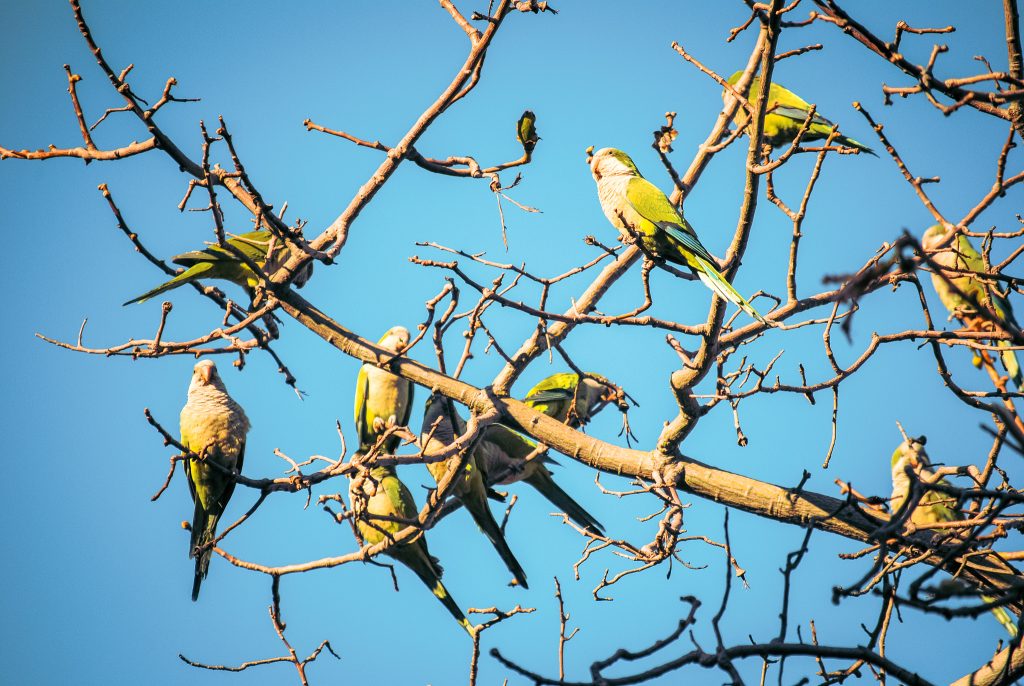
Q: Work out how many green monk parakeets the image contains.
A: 11